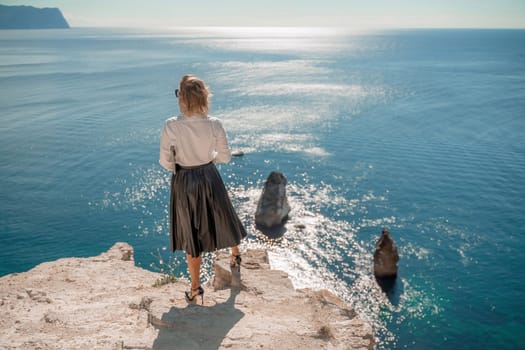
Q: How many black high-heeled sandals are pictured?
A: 2